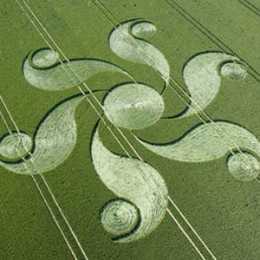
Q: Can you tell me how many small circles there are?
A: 6